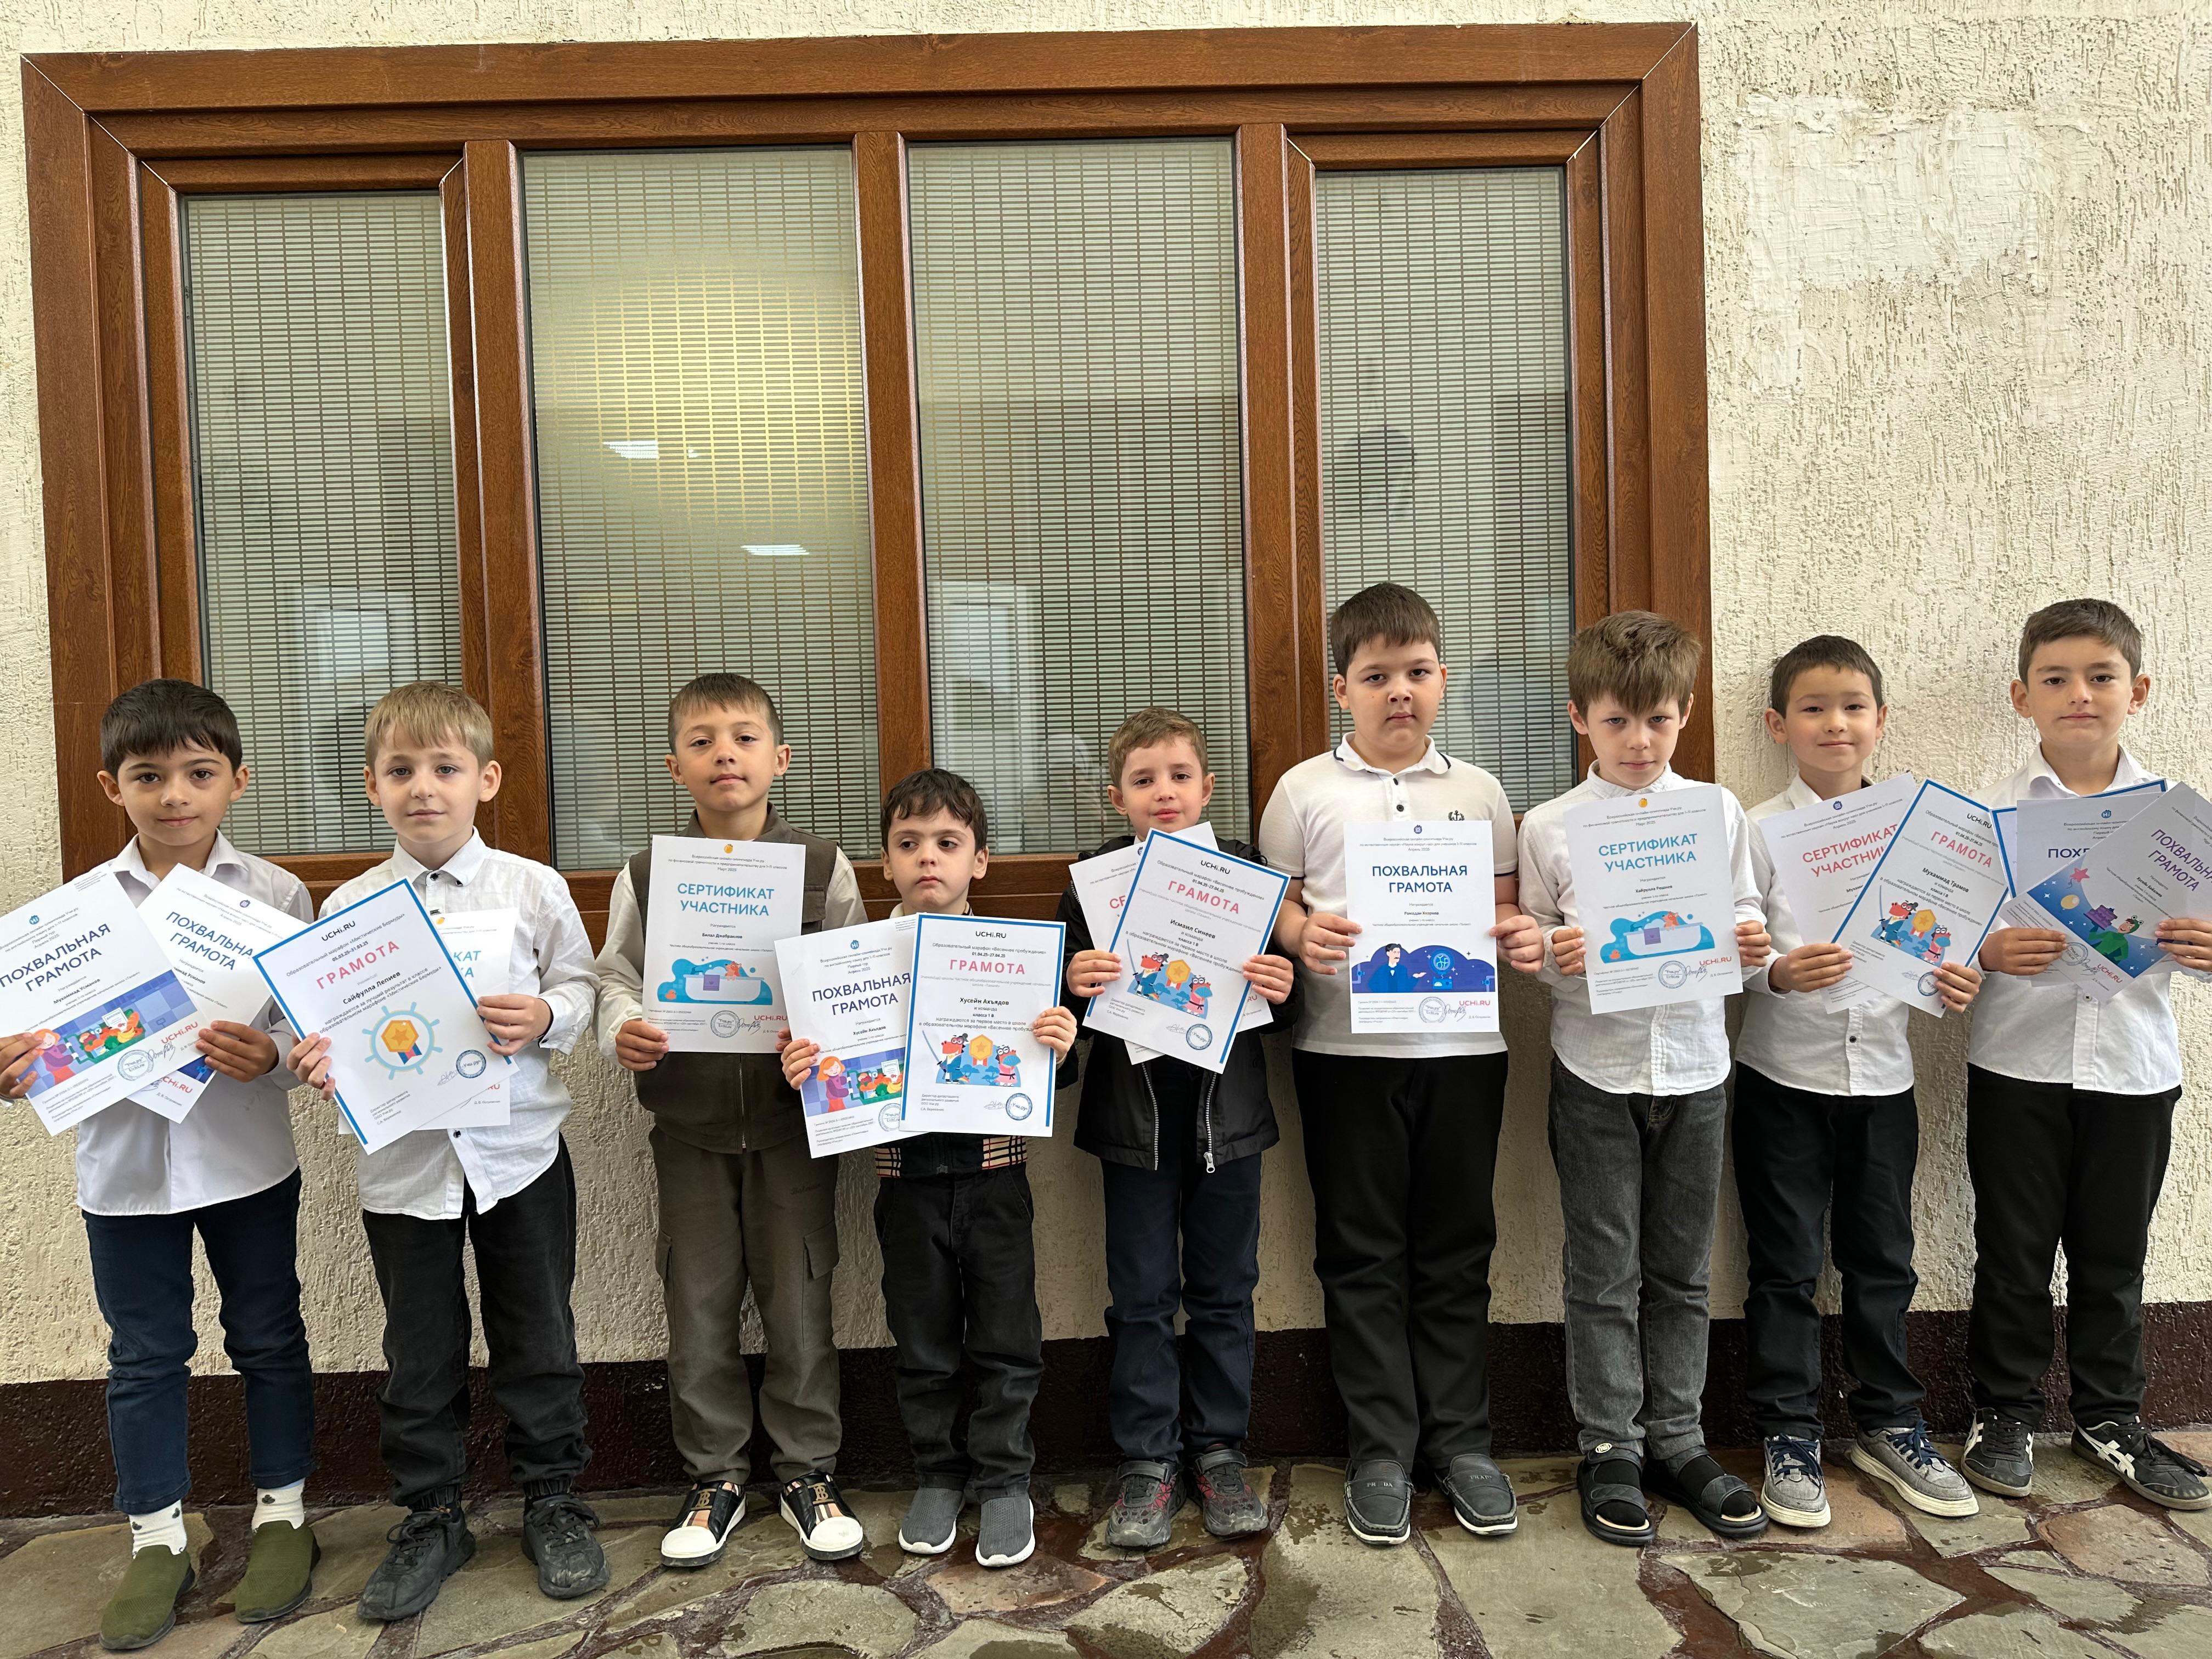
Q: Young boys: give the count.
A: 9